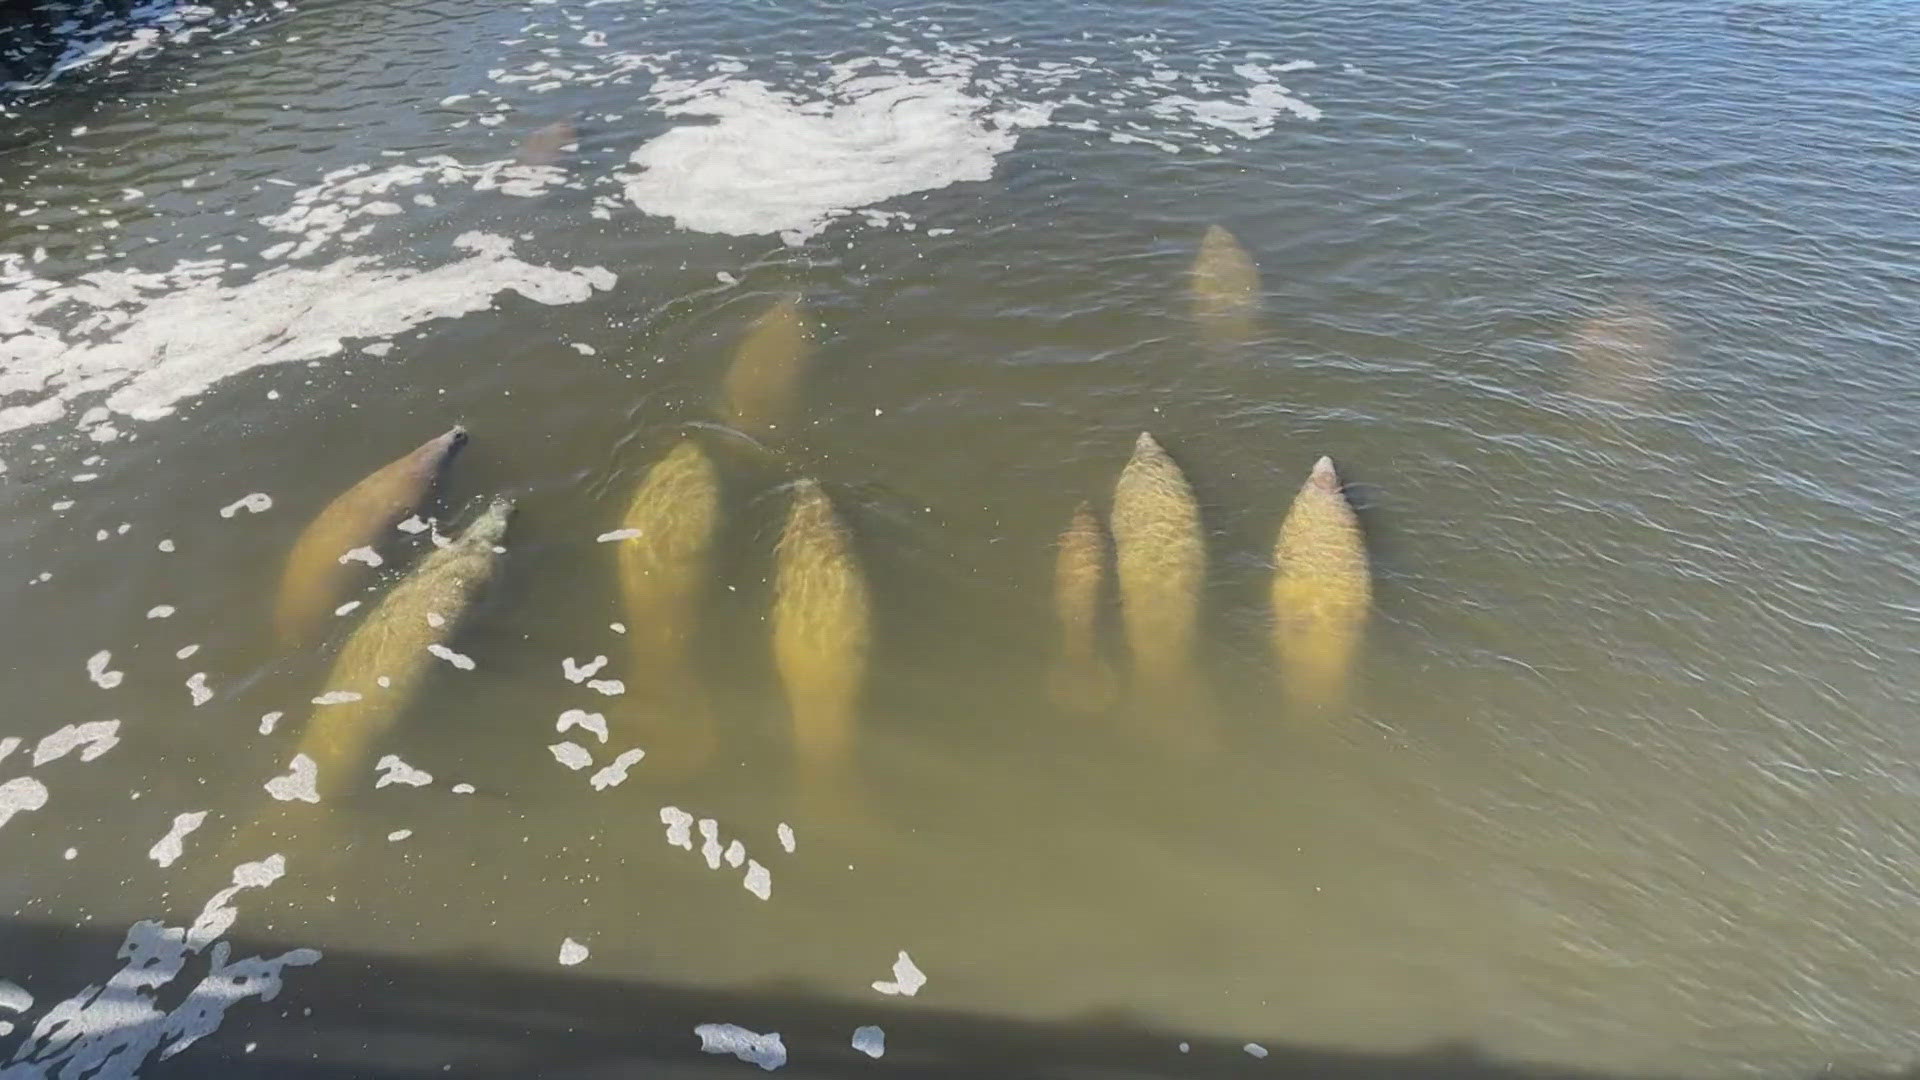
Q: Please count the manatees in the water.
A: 11